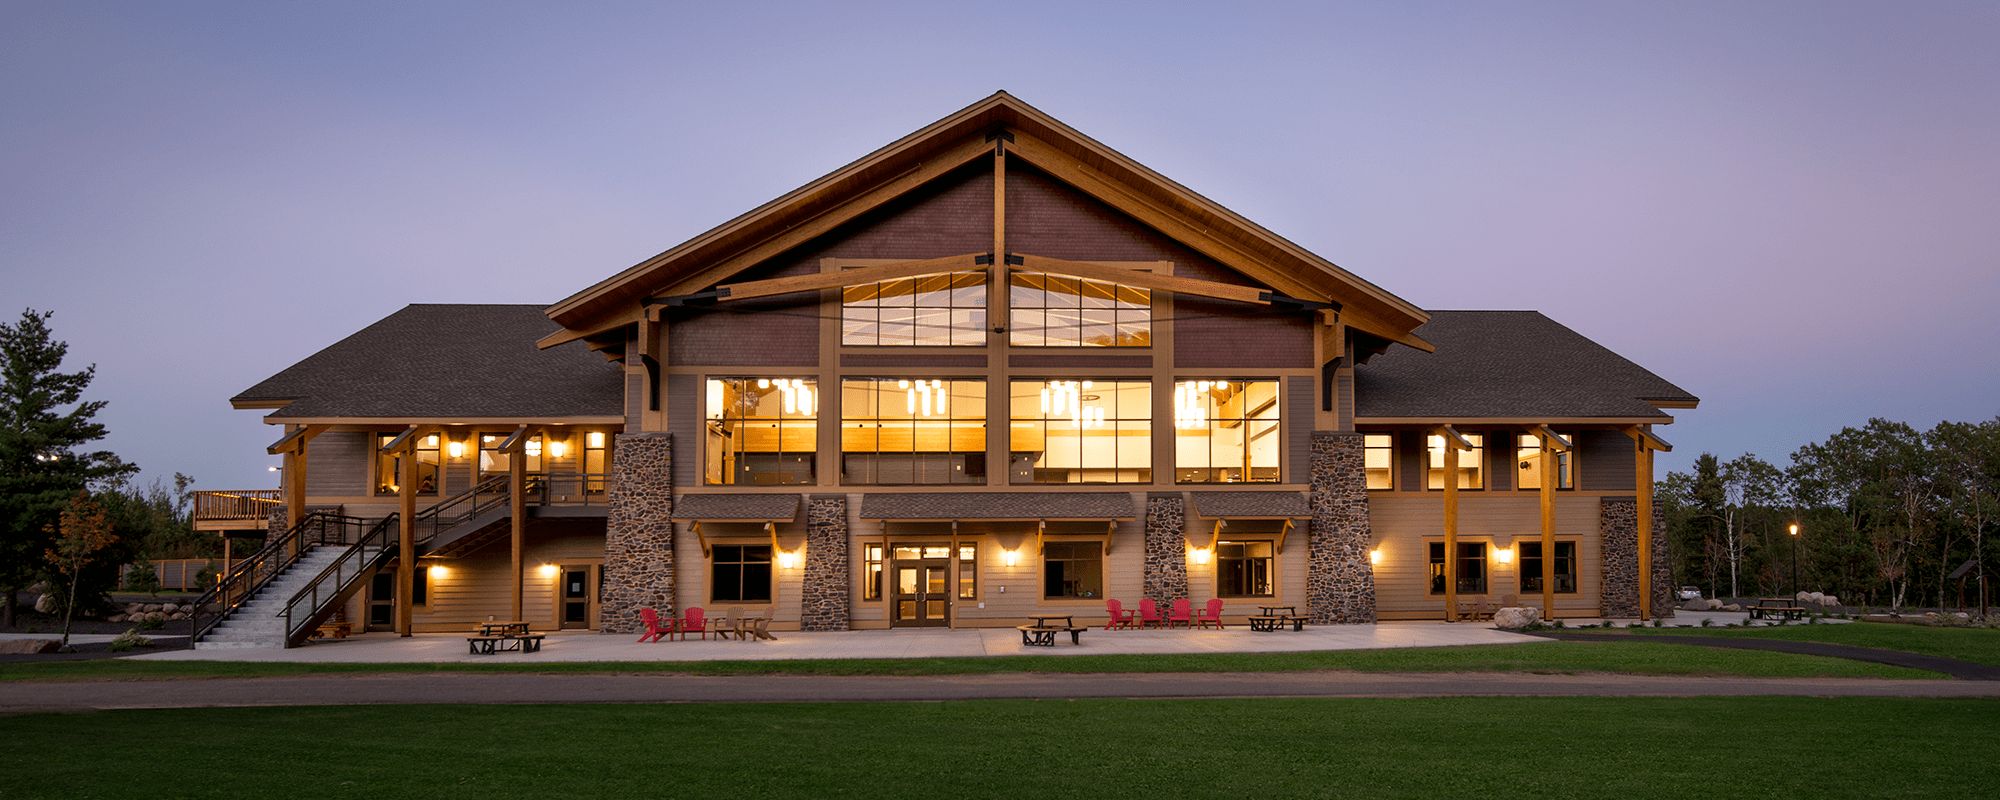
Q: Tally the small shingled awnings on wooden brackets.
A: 3